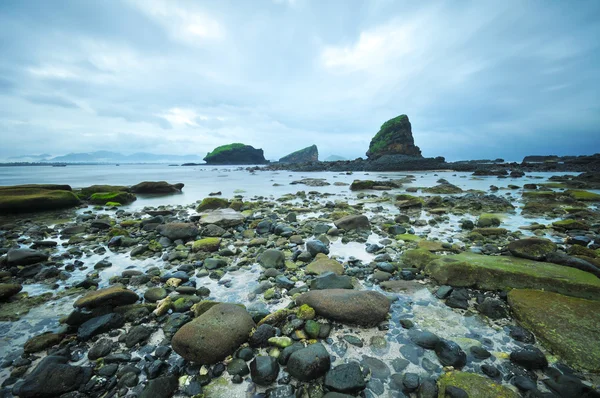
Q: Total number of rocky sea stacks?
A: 3